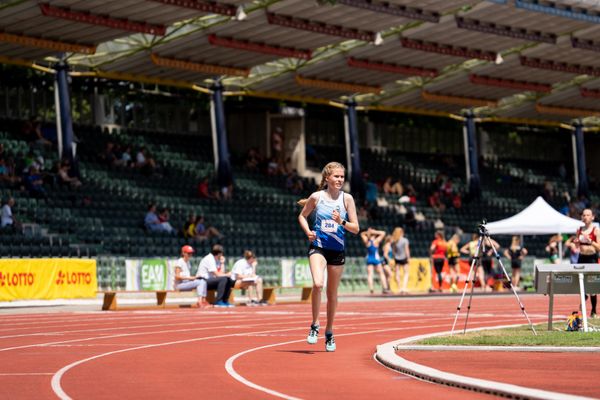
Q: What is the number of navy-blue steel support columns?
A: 5